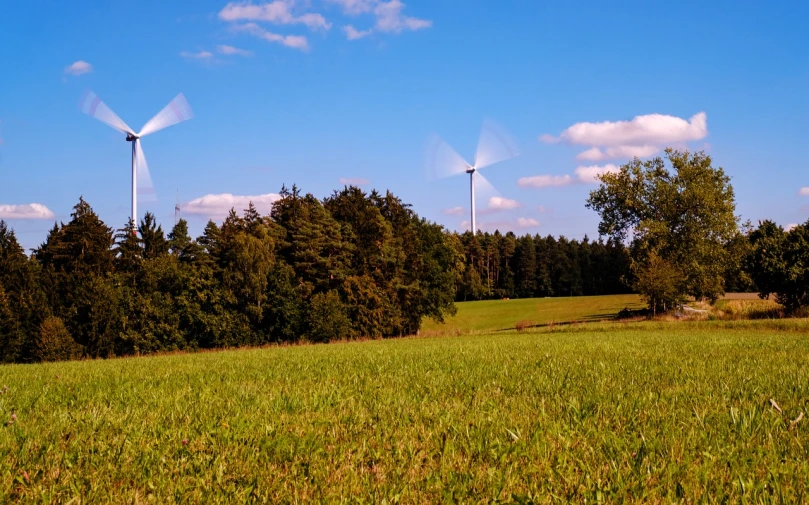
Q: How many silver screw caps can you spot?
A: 0